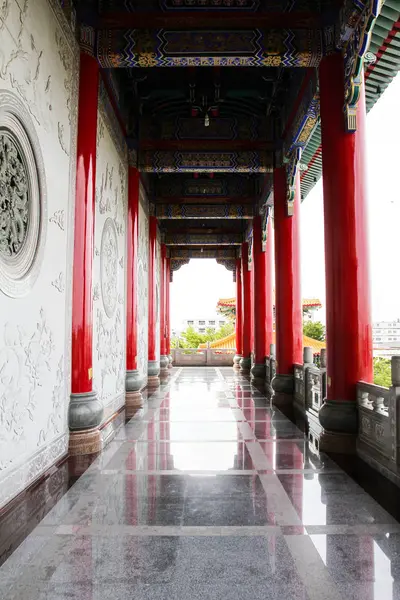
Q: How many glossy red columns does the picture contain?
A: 10